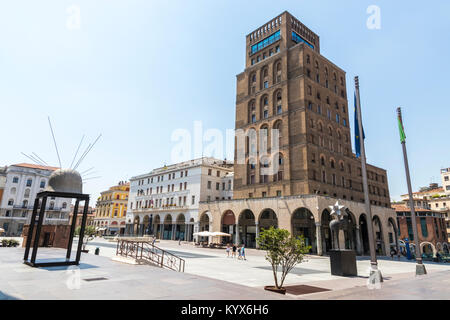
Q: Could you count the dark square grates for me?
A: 2